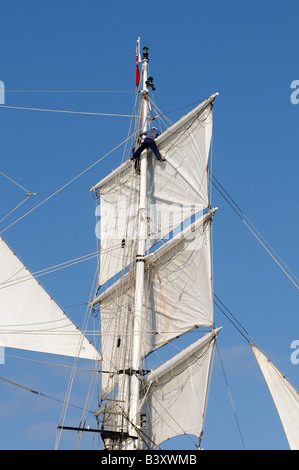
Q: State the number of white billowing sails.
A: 5